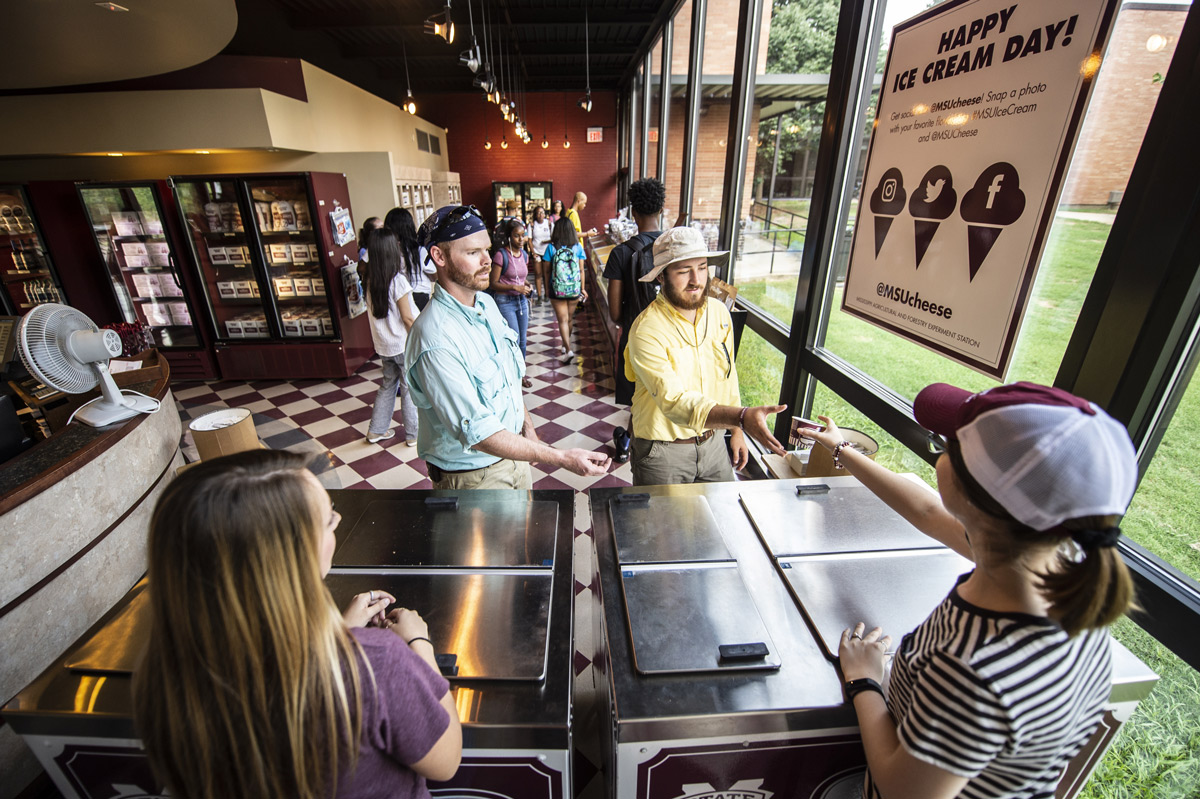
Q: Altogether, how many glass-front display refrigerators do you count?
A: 4